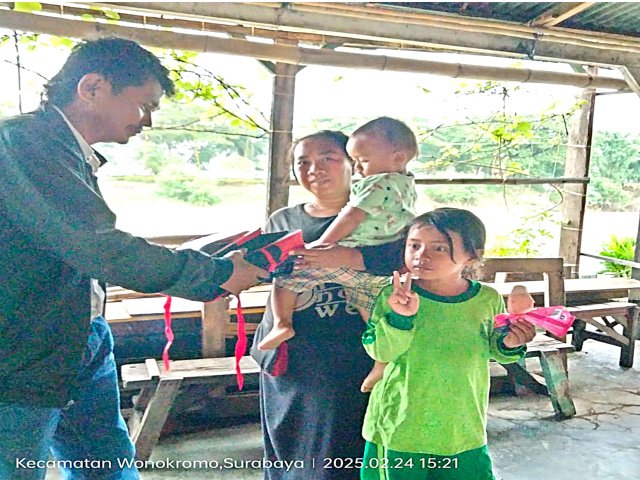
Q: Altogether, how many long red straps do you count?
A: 2